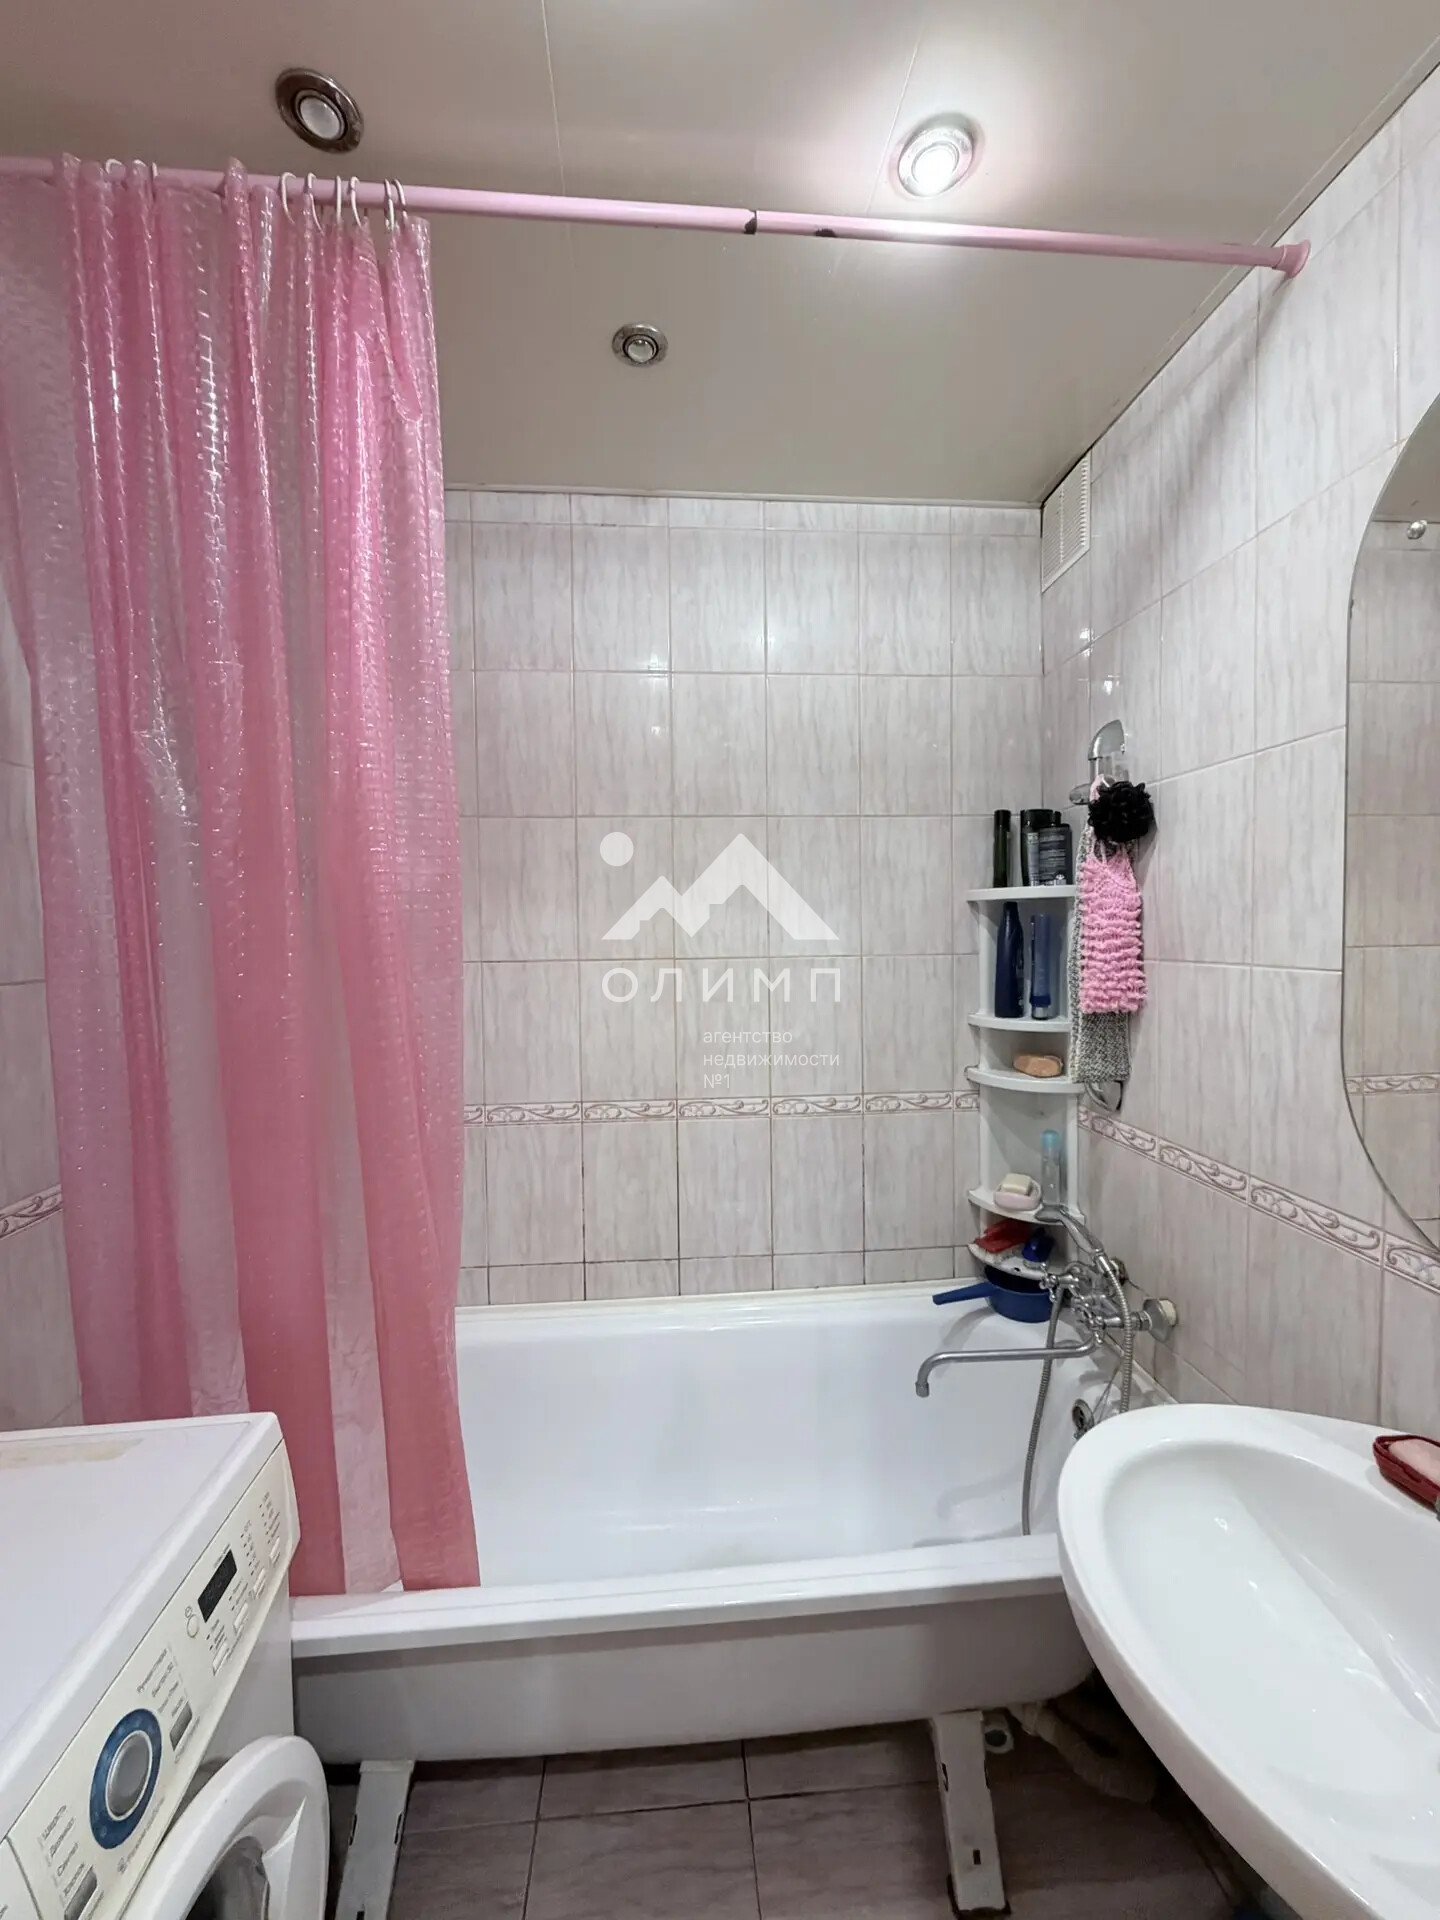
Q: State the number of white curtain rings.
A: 9